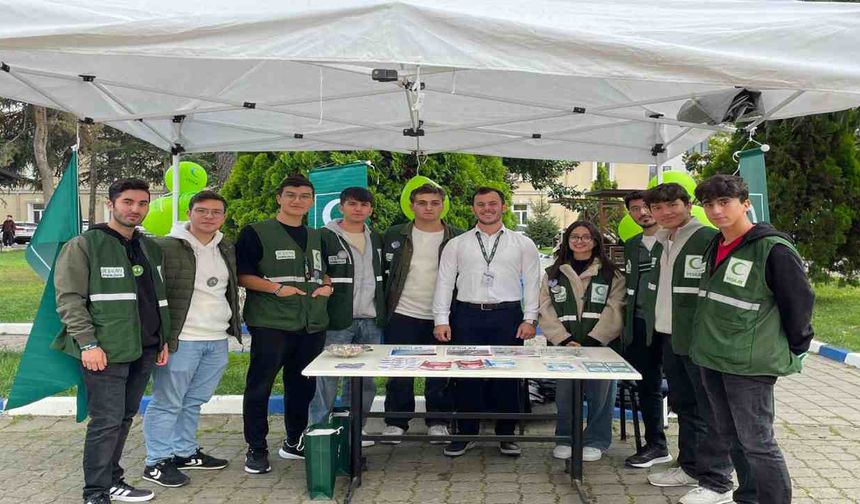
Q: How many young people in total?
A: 10